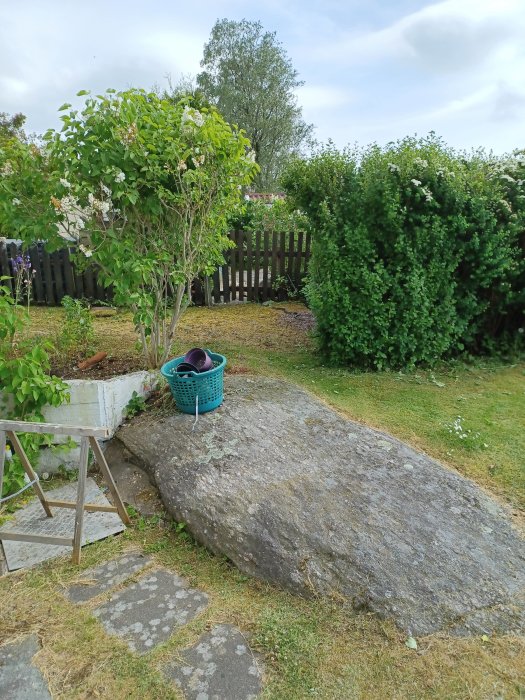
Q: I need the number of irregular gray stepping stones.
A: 4